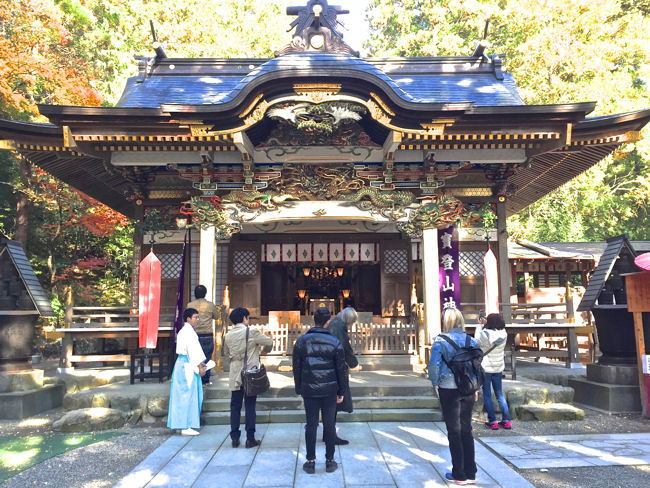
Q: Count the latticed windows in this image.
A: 4